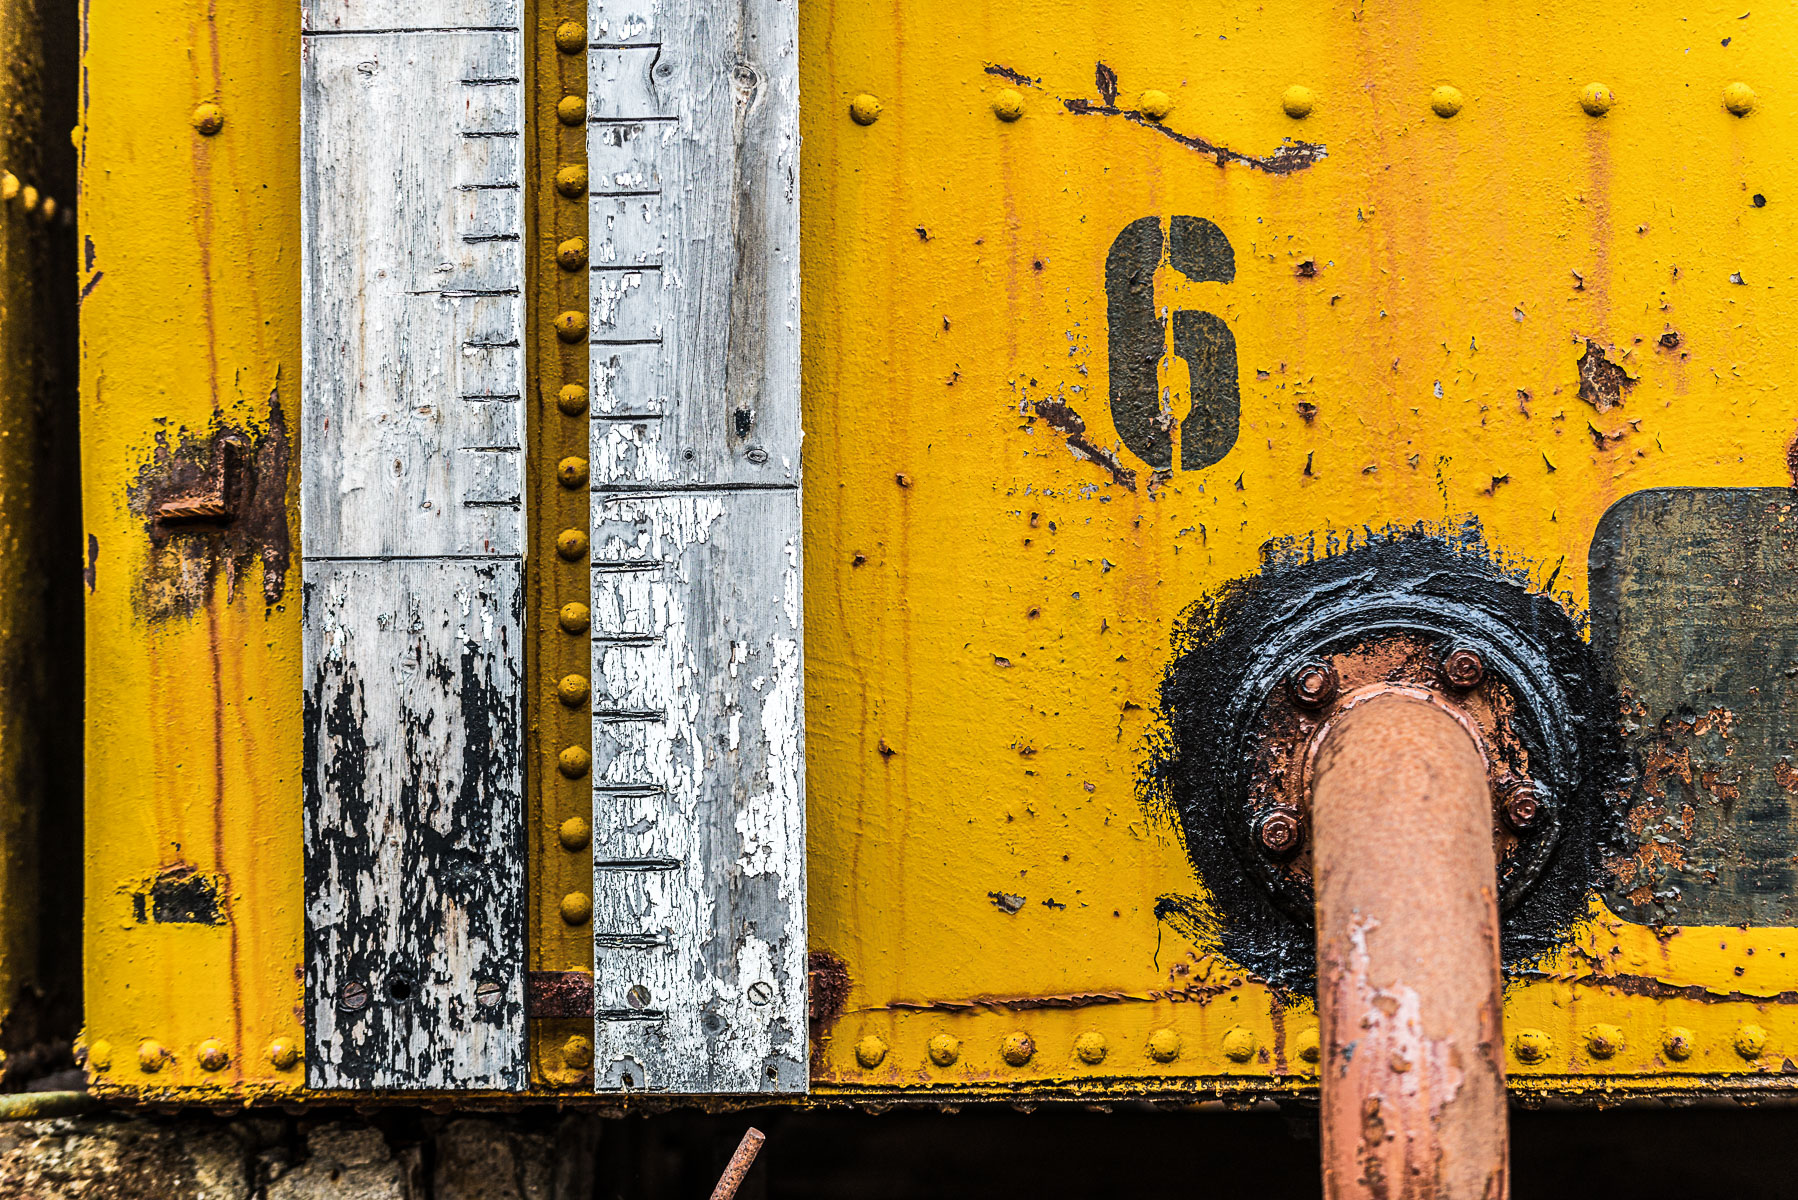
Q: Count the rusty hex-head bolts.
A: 4